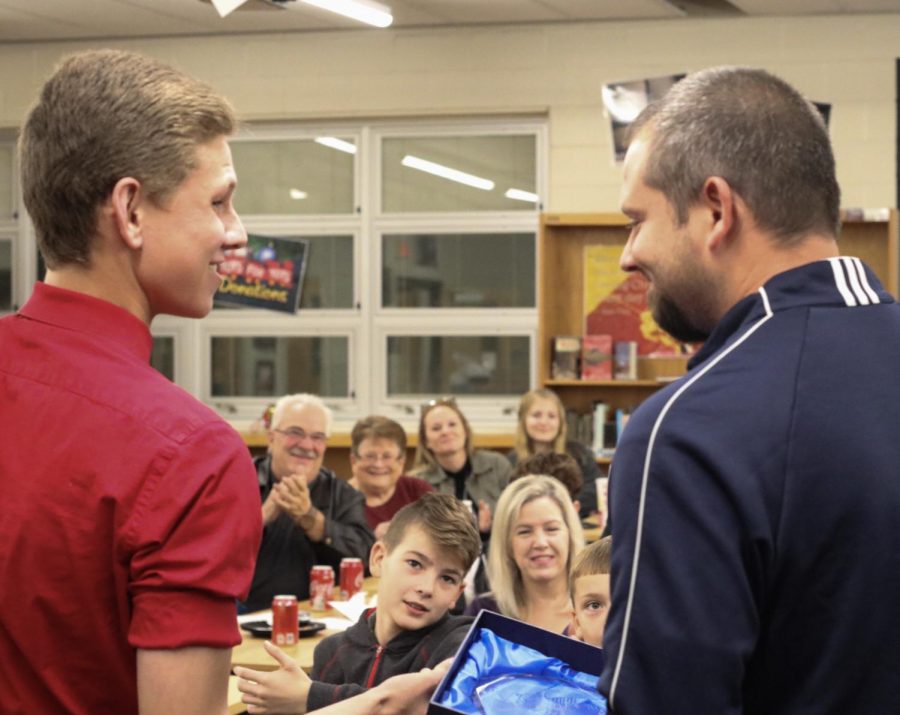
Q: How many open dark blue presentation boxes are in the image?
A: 1